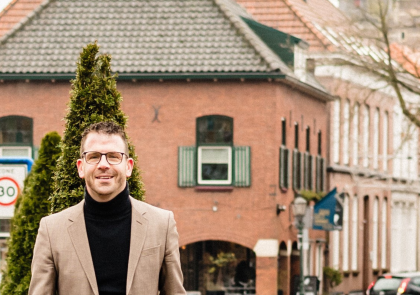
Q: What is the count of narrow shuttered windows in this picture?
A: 4